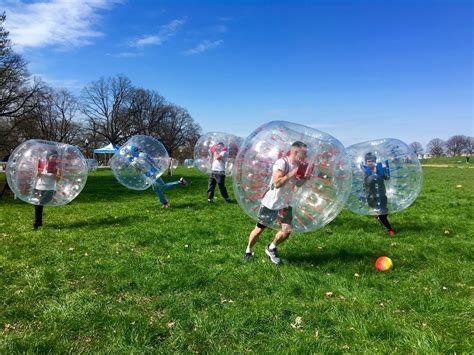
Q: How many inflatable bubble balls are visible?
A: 5